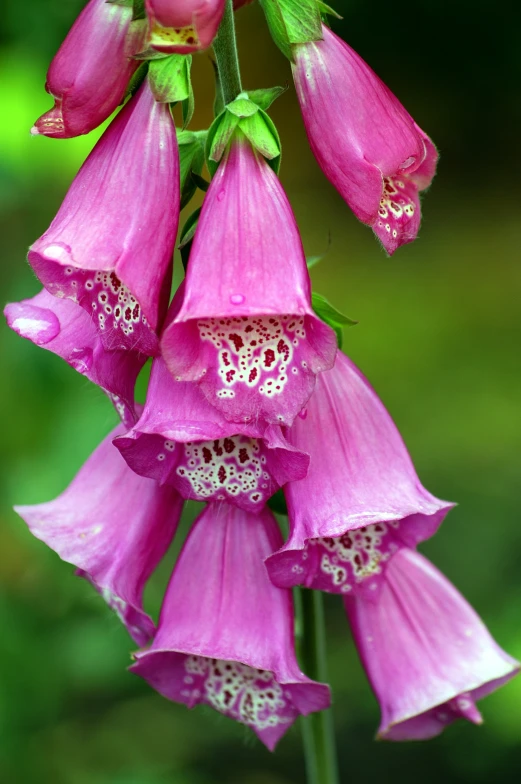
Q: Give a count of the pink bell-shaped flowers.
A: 11